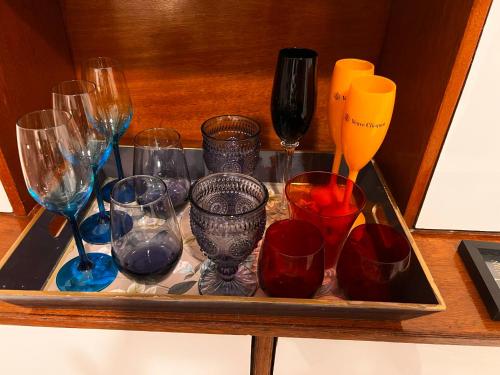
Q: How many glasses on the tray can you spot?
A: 13